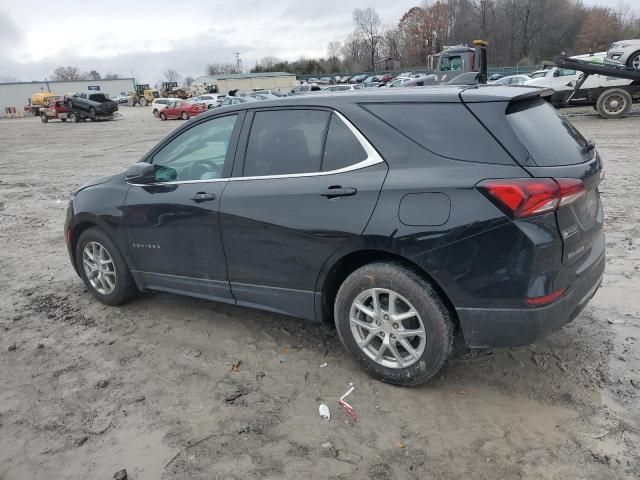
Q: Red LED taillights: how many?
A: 1